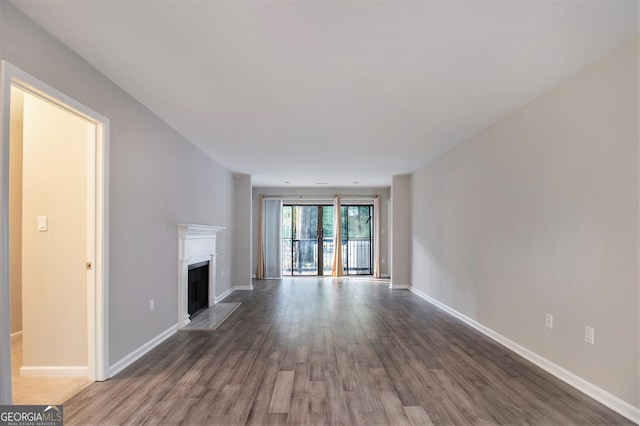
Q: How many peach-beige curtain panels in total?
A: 3